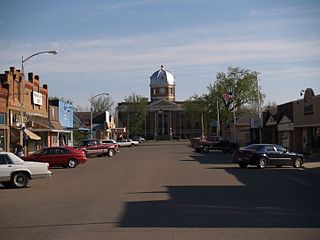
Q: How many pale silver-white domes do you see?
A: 1